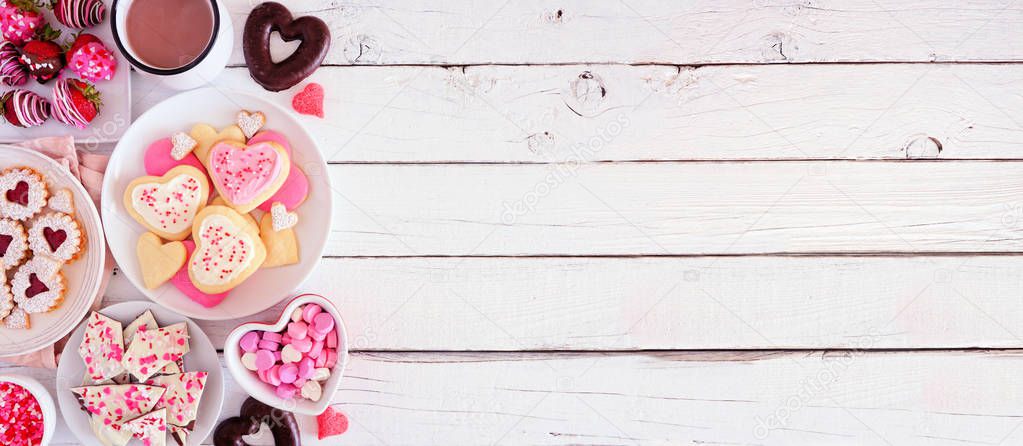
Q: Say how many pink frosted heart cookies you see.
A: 1